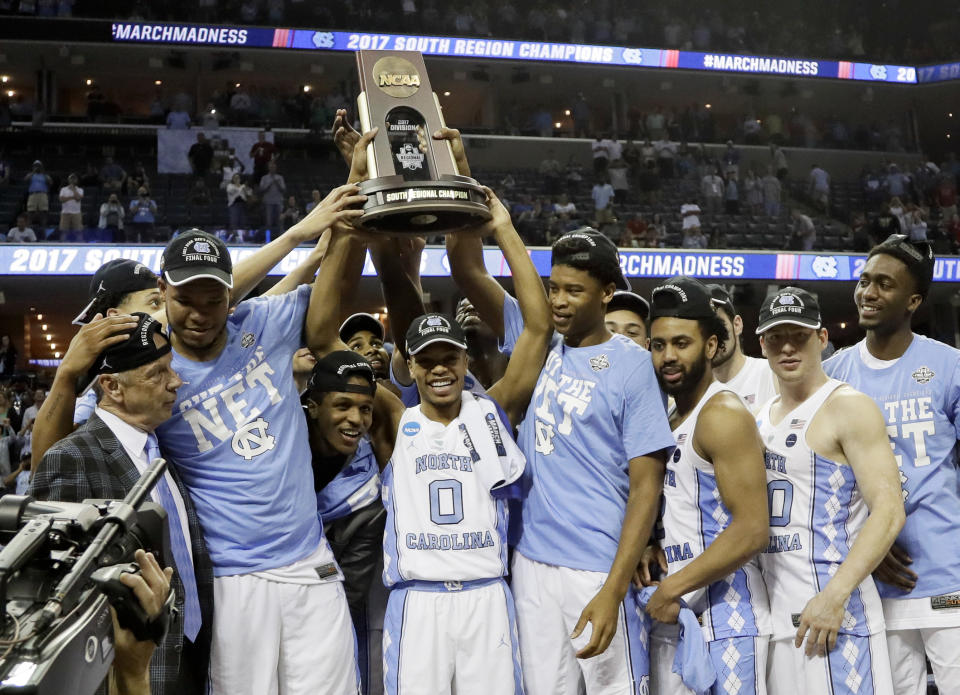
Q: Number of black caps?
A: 12